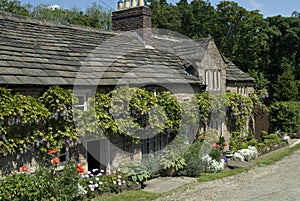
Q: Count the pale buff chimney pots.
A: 4